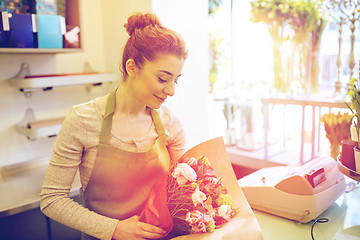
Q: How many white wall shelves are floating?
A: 2